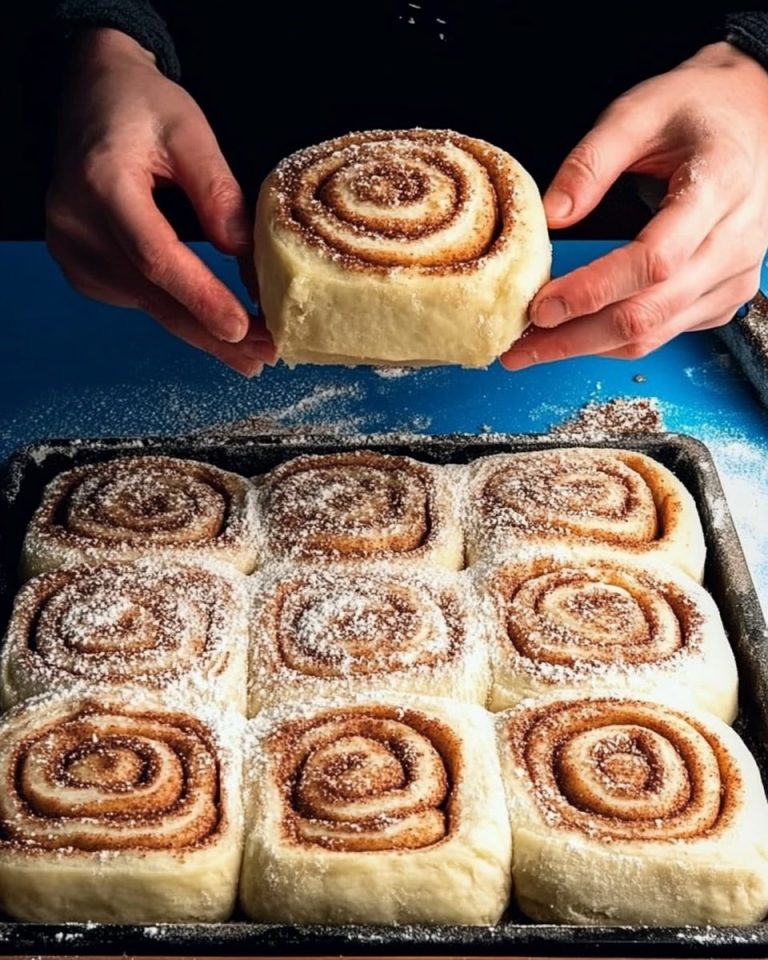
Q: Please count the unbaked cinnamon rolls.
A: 10